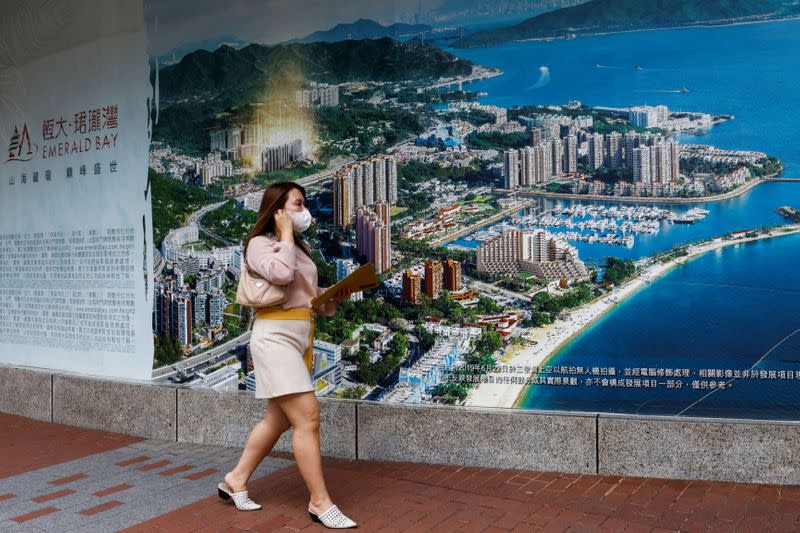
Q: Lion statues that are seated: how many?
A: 0